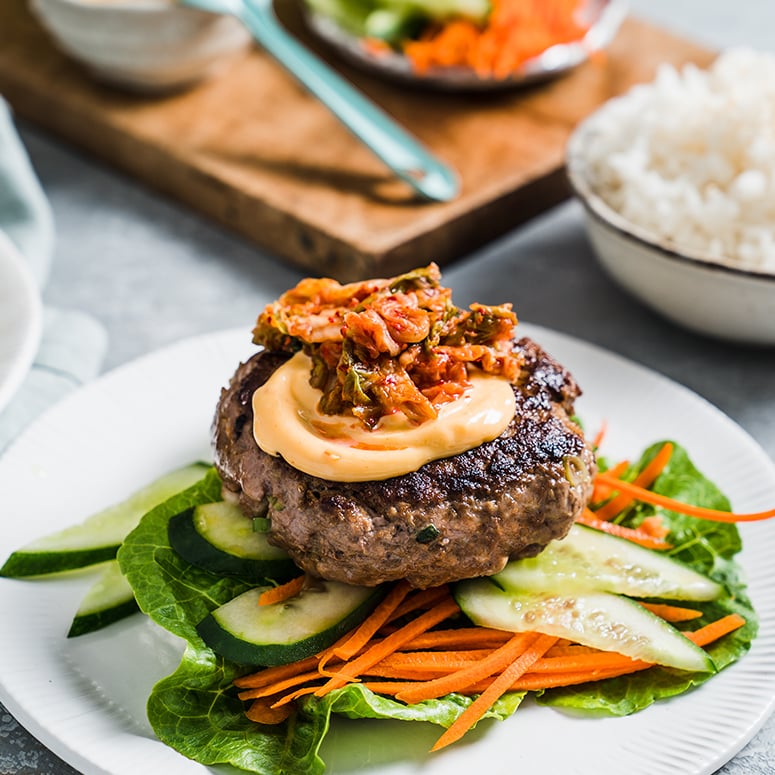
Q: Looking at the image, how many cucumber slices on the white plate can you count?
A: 6